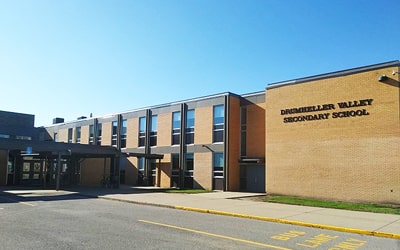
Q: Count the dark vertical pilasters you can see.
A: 5